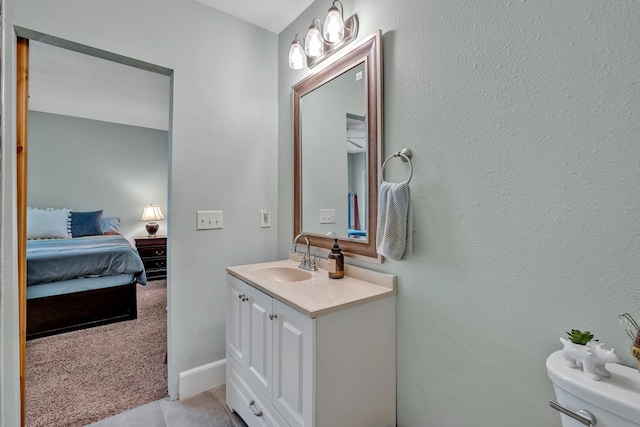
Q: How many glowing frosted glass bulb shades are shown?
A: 3